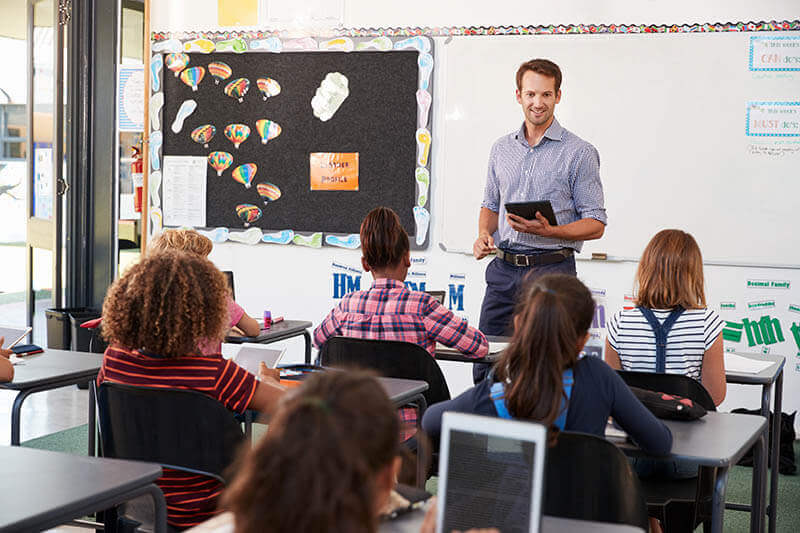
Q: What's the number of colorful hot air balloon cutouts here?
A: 12